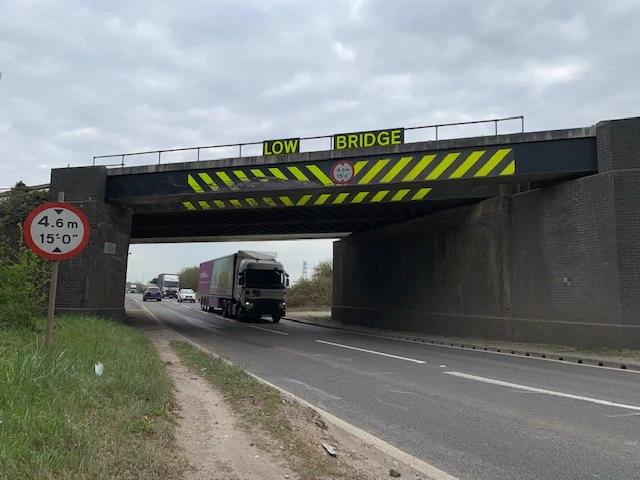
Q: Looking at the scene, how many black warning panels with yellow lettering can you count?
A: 2